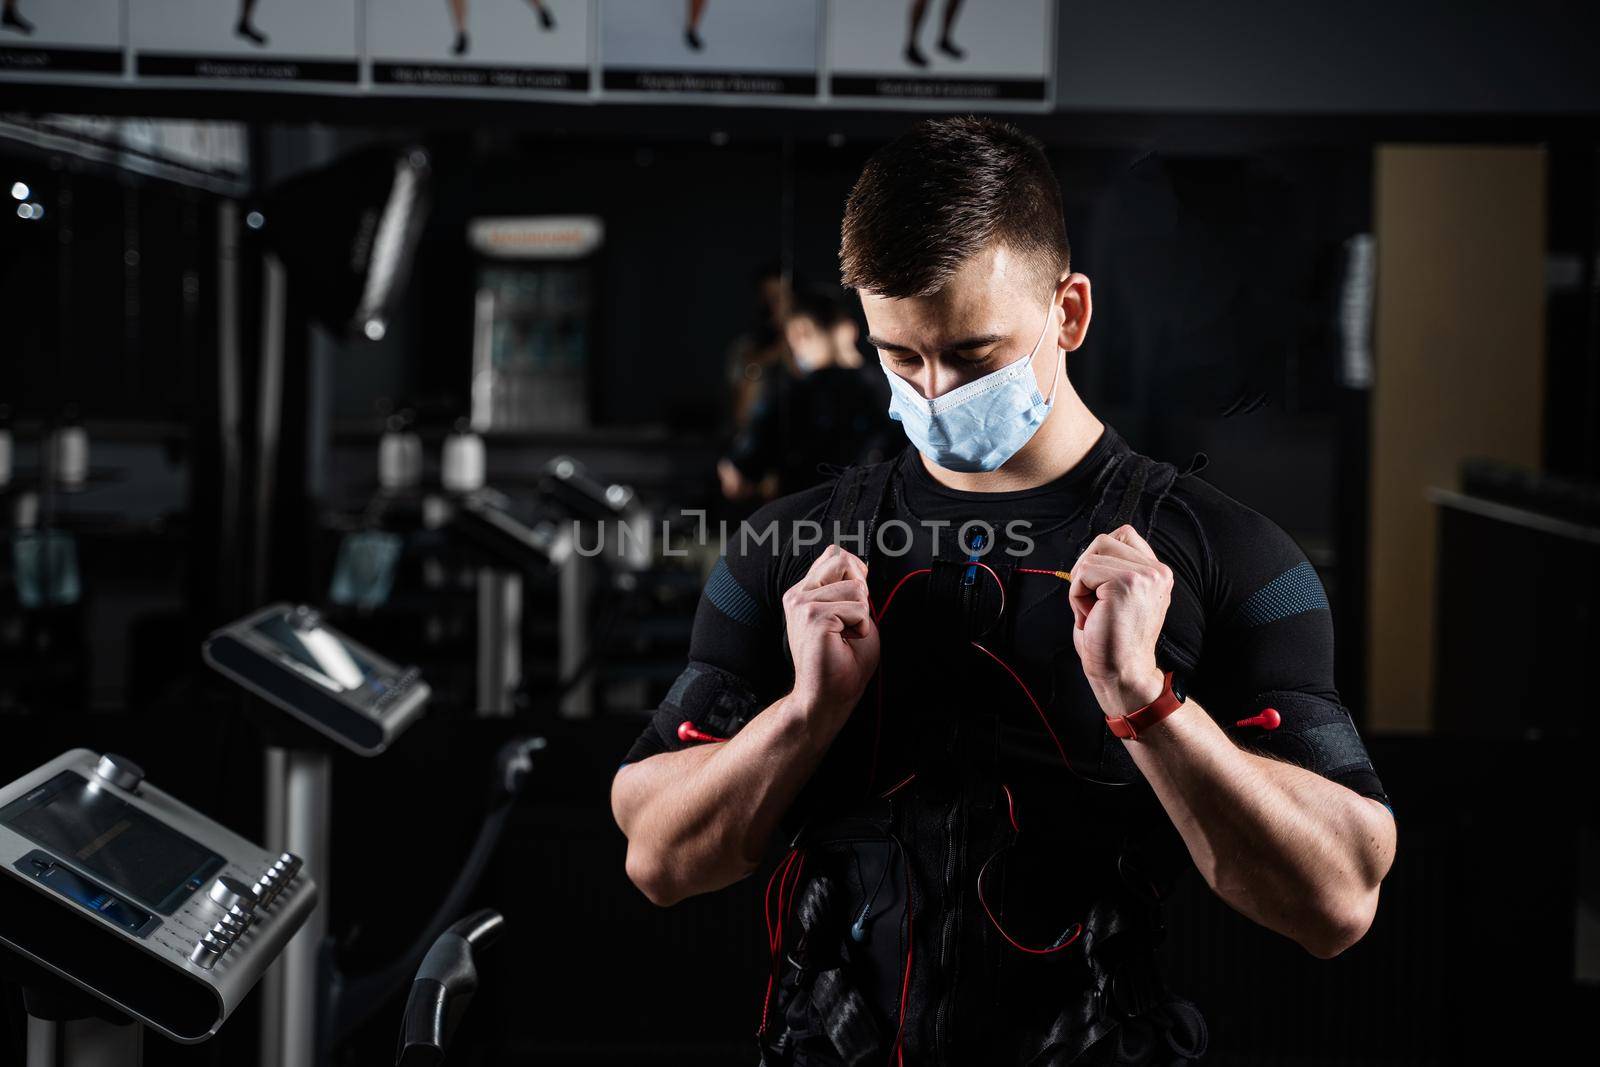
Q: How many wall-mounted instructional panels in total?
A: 5